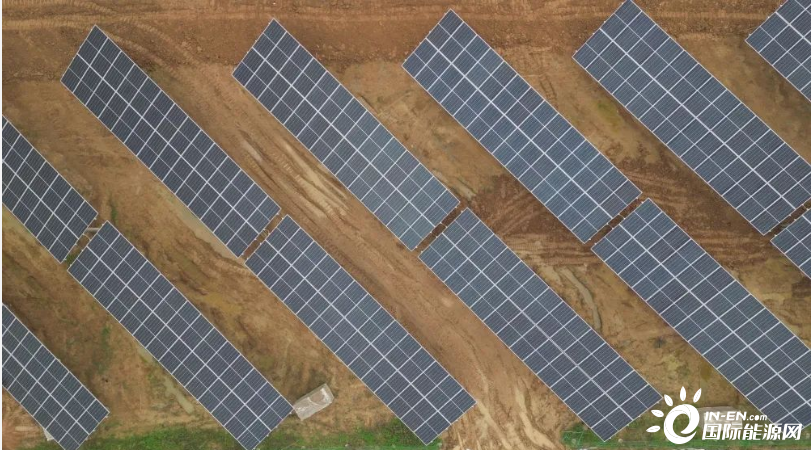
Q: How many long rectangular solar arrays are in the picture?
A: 12